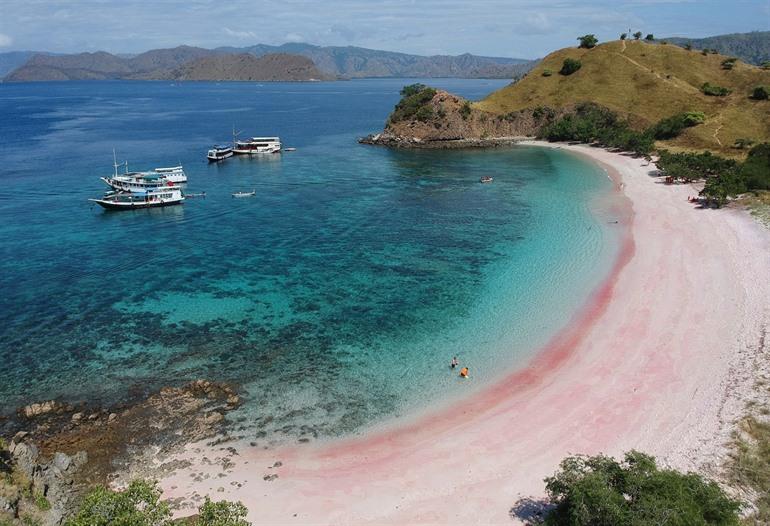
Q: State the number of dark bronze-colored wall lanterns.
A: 0